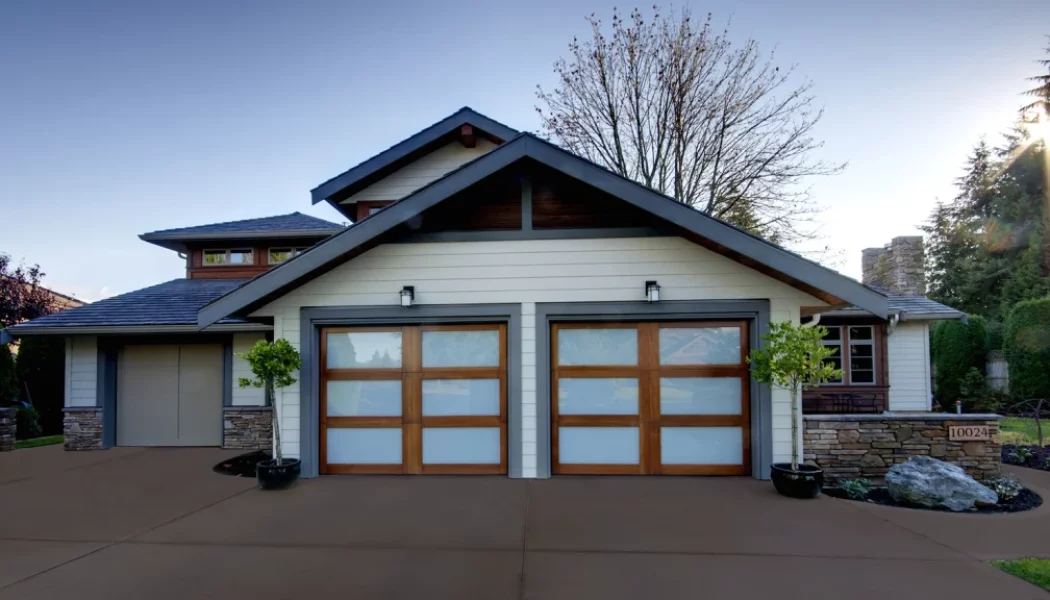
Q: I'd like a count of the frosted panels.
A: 12